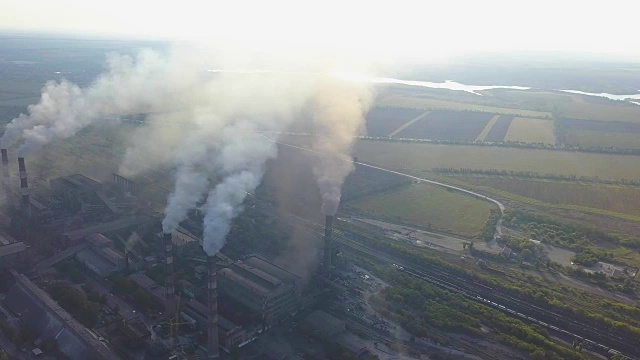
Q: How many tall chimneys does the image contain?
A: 5